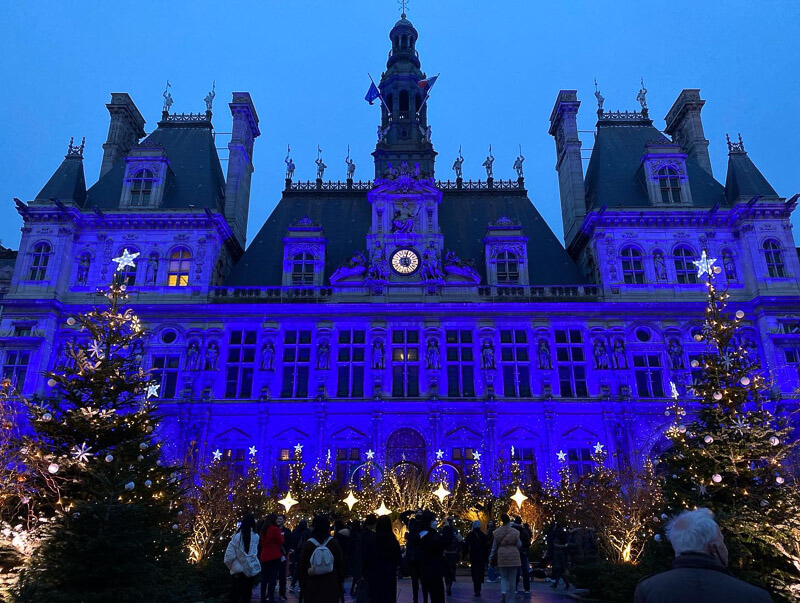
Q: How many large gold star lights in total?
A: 5